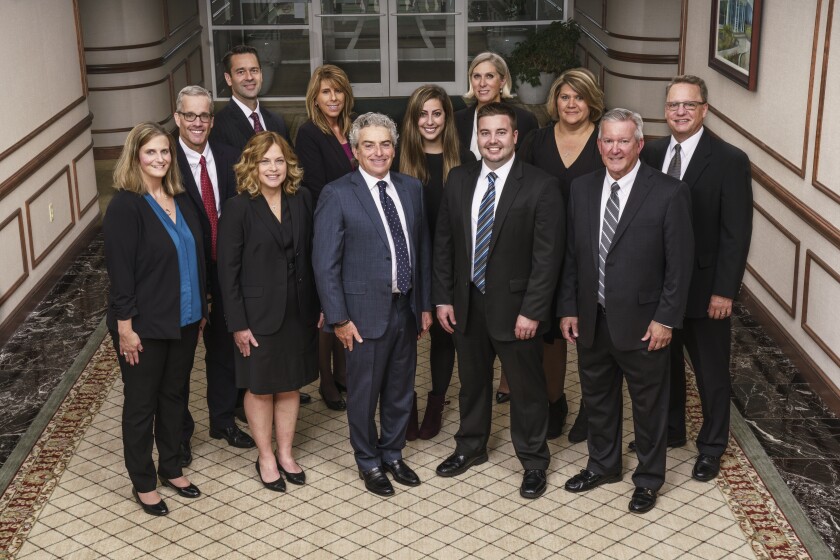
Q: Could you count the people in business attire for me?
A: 12